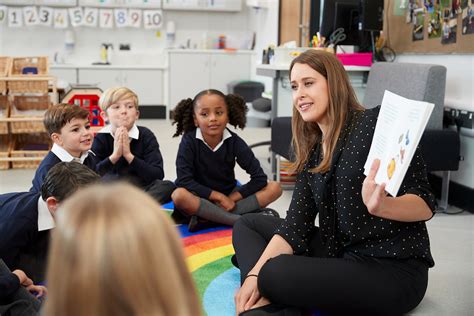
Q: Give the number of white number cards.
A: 11